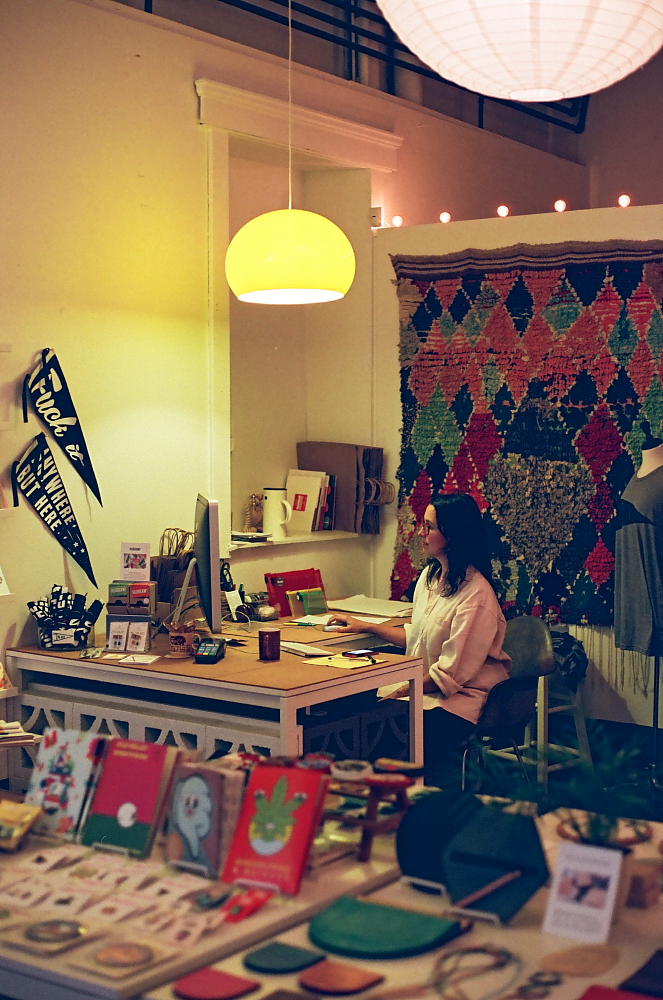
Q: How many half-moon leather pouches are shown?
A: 4